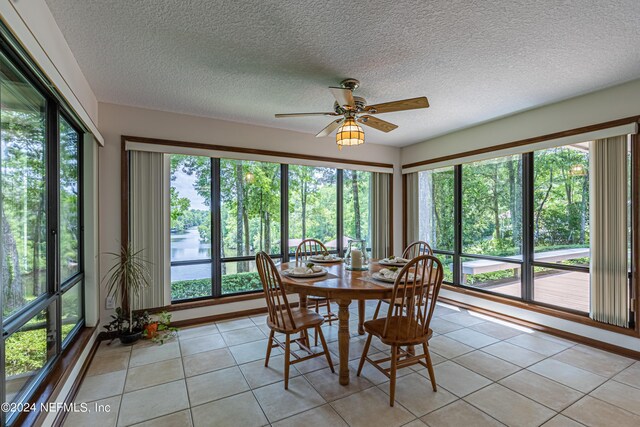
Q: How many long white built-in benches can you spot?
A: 1